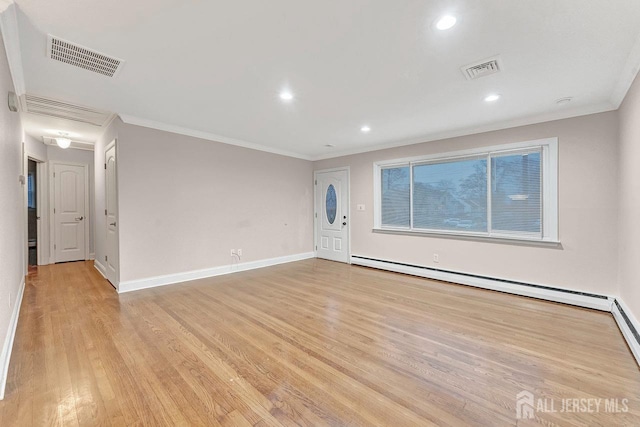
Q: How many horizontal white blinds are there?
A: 3